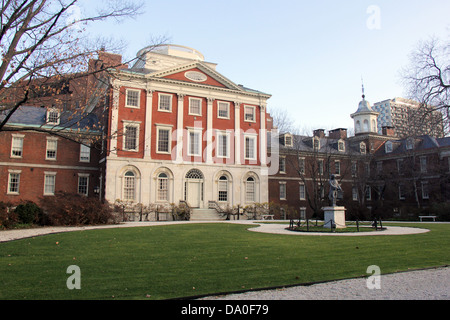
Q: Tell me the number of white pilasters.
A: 6